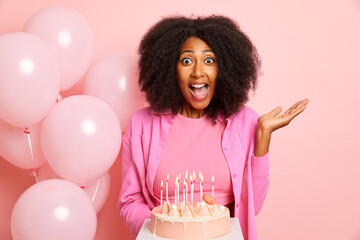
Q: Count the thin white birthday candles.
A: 11